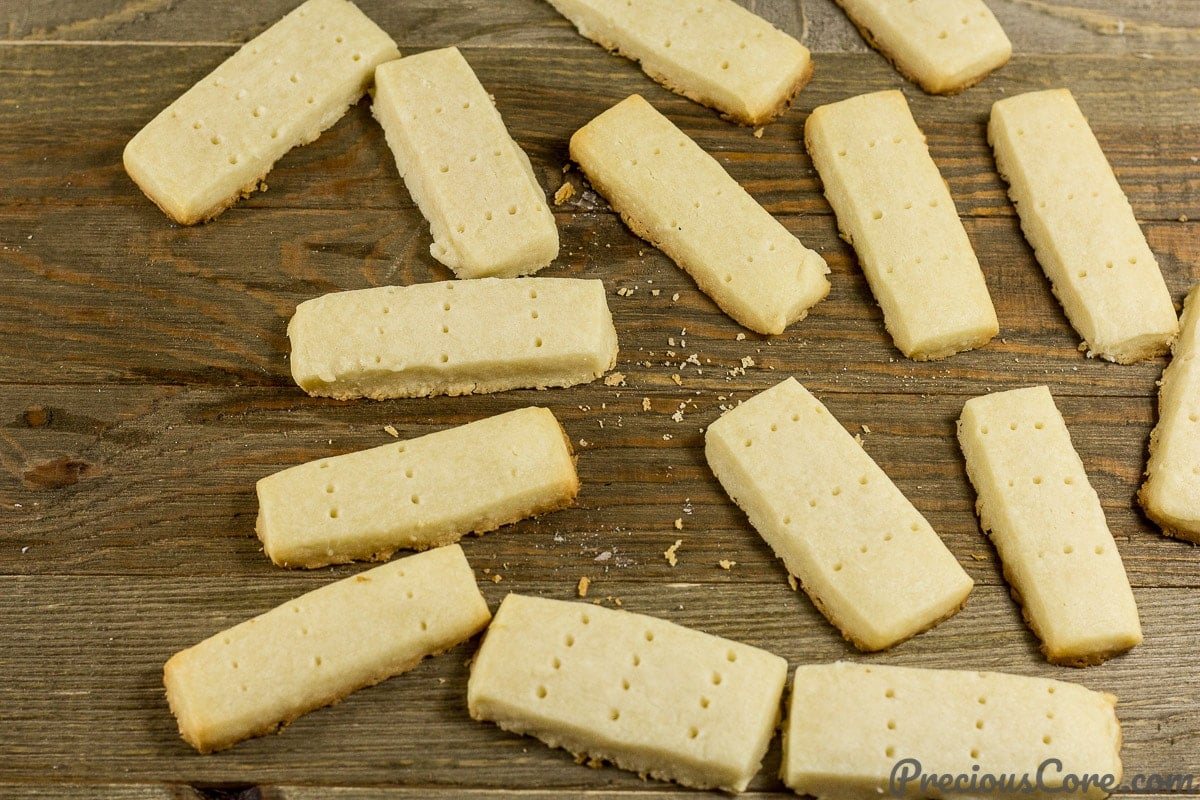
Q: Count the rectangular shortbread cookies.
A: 15